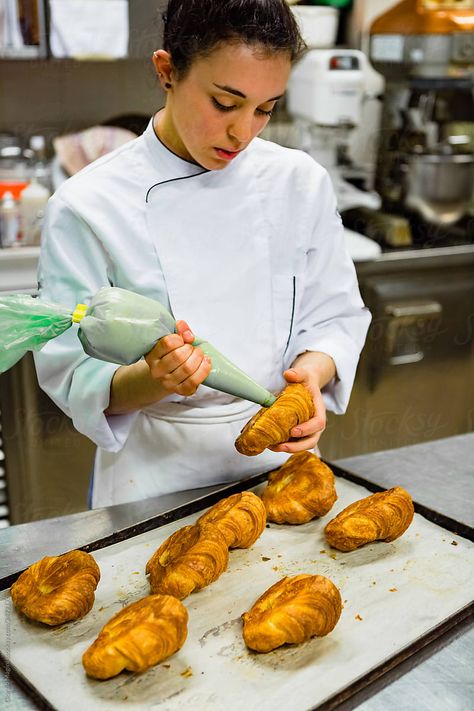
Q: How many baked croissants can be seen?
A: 8